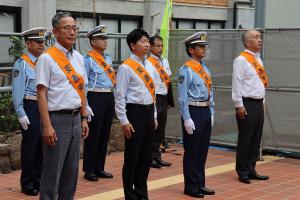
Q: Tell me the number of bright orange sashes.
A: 7